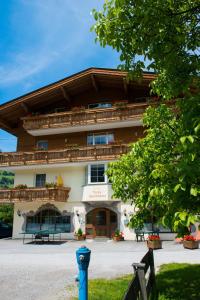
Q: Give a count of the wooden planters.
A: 4